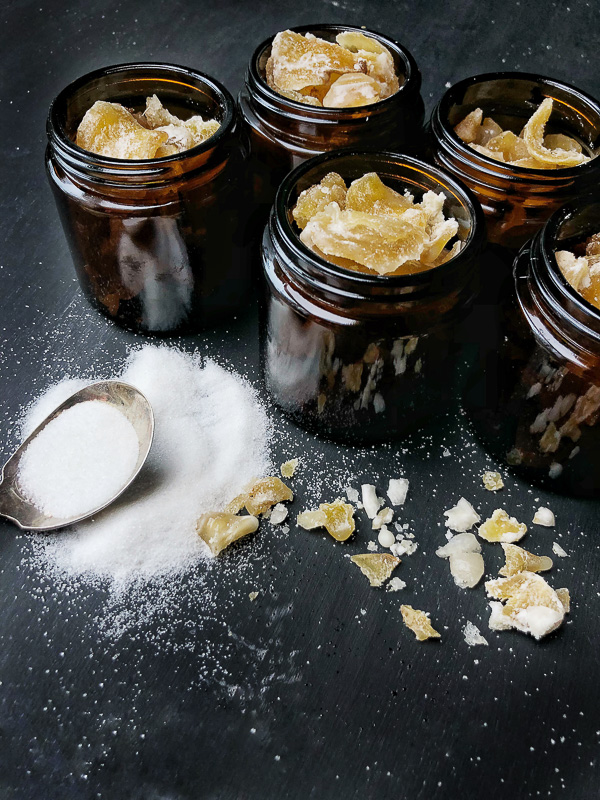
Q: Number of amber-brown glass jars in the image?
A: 5